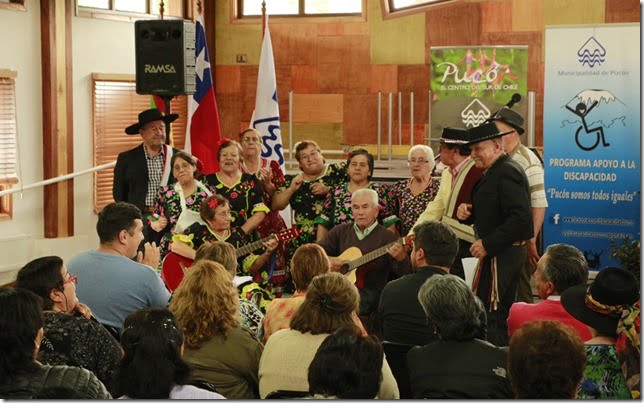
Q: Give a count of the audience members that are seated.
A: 14